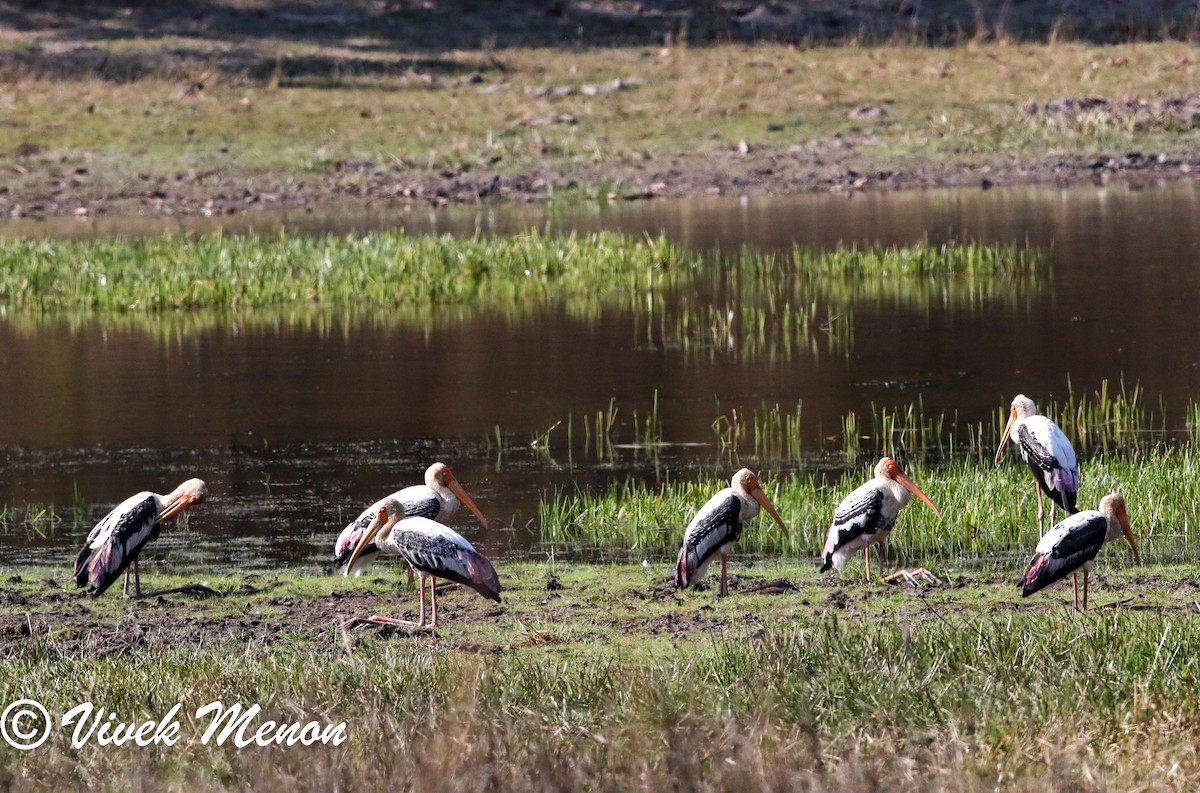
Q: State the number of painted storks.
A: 7